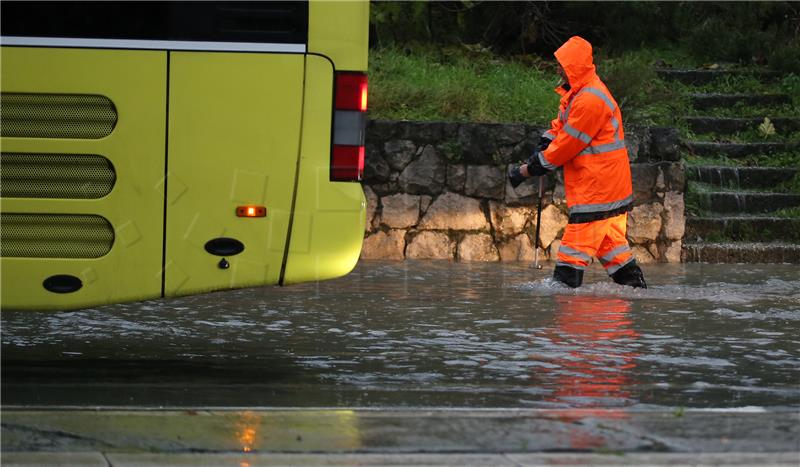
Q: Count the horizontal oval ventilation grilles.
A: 3